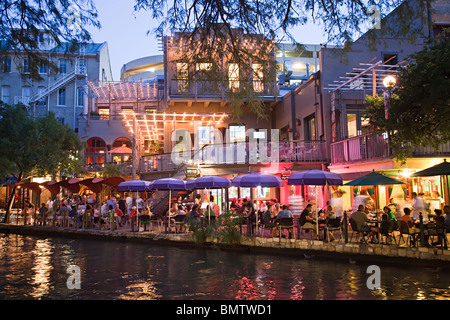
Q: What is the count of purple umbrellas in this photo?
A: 5